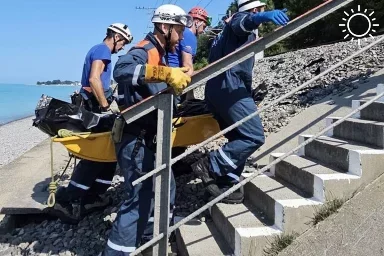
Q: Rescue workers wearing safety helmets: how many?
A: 4